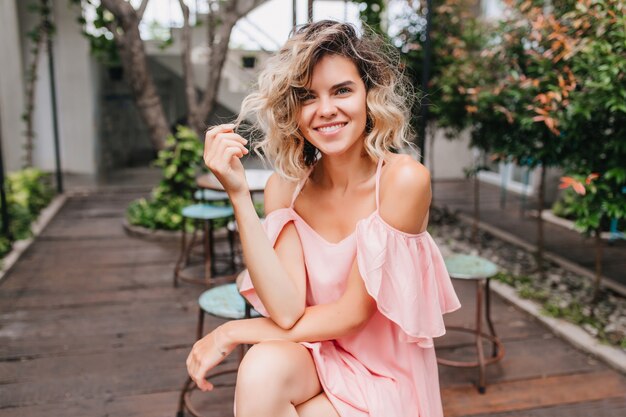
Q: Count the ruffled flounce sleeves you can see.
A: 2